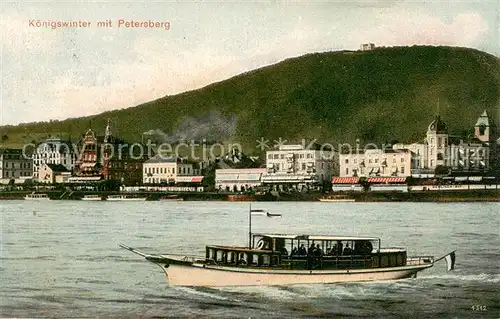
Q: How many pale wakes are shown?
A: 1